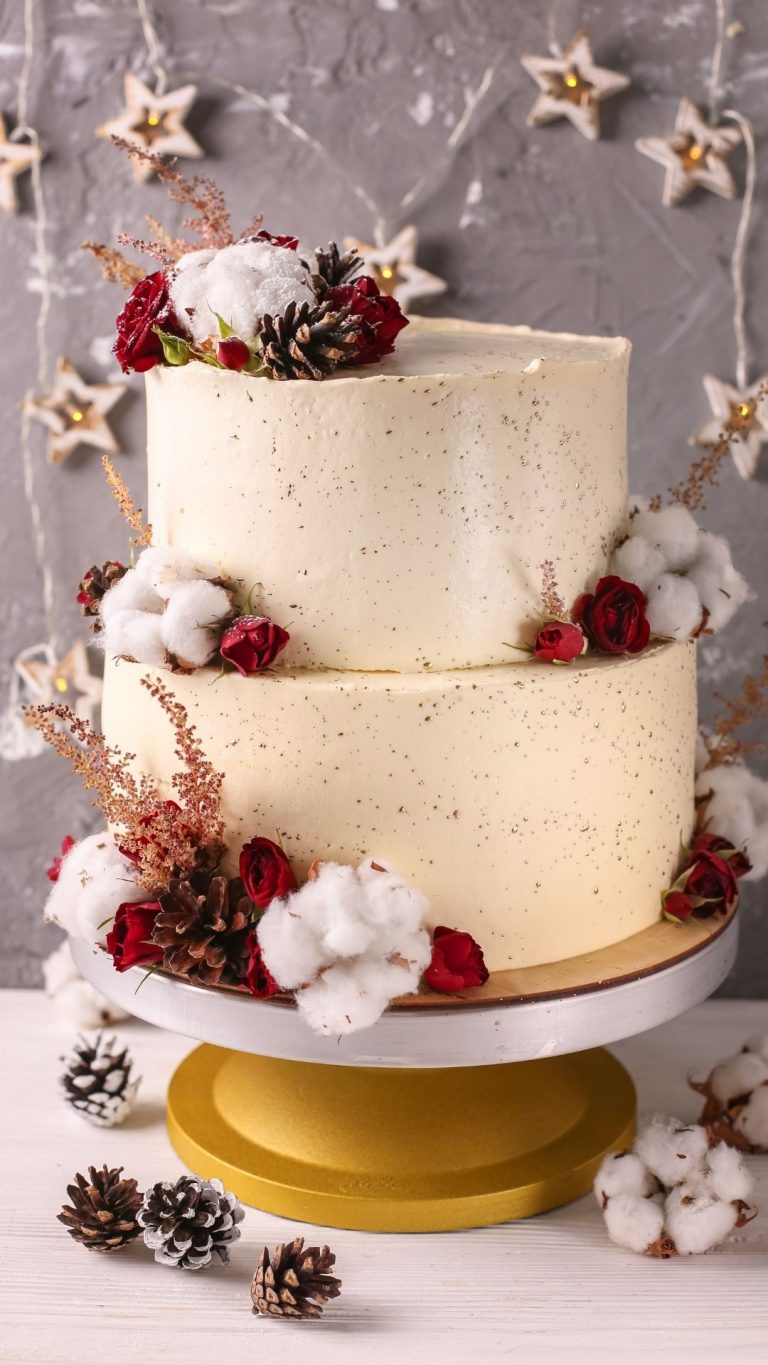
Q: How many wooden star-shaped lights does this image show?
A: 8